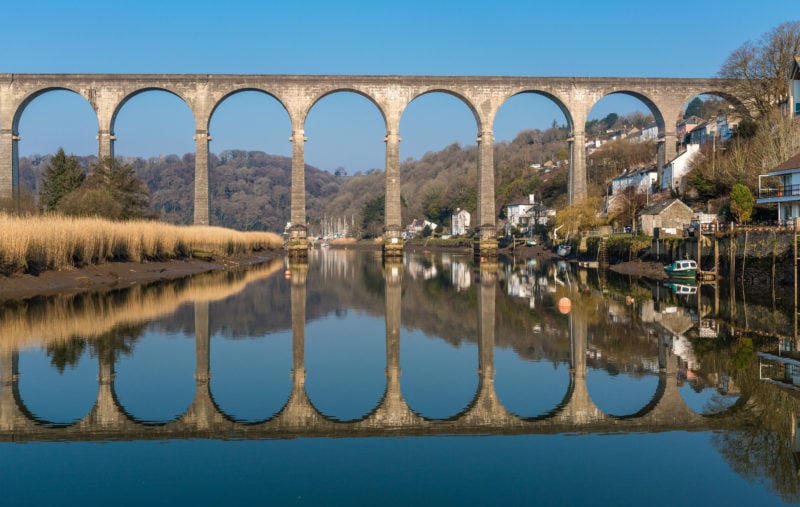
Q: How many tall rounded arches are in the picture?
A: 8